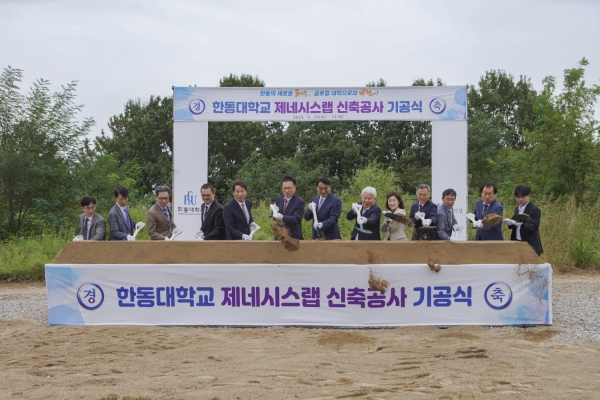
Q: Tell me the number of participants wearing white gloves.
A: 13